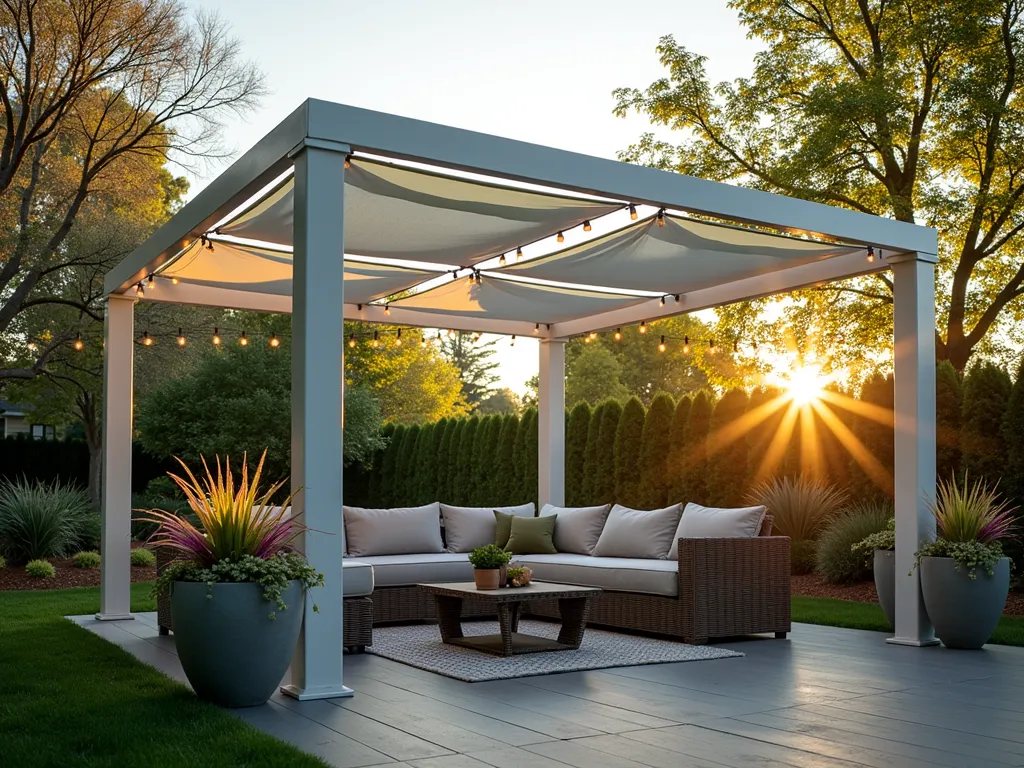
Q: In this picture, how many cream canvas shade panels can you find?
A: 4